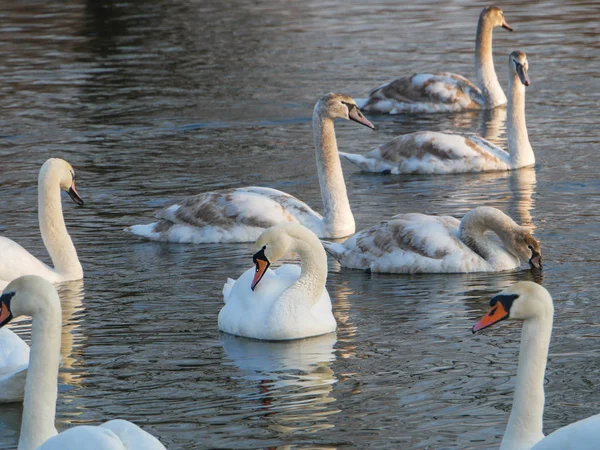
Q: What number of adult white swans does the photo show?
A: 4